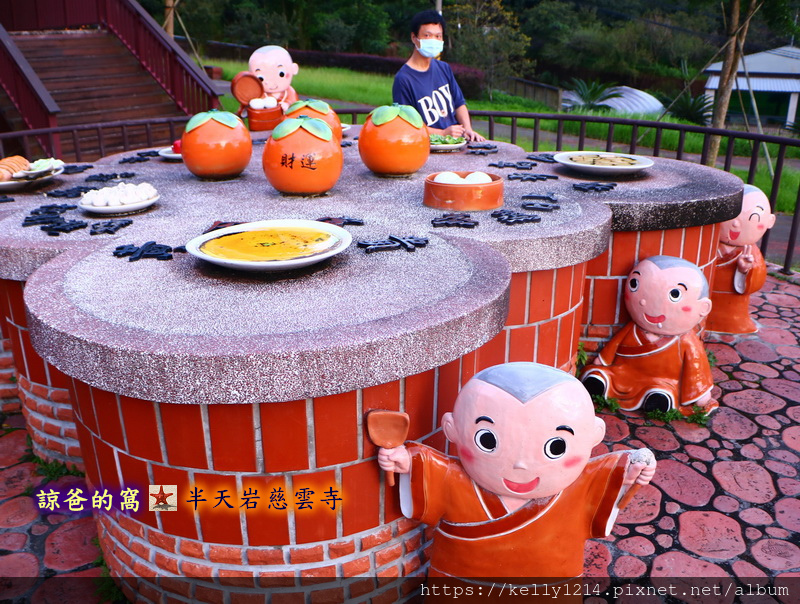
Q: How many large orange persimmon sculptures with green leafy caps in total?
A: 4